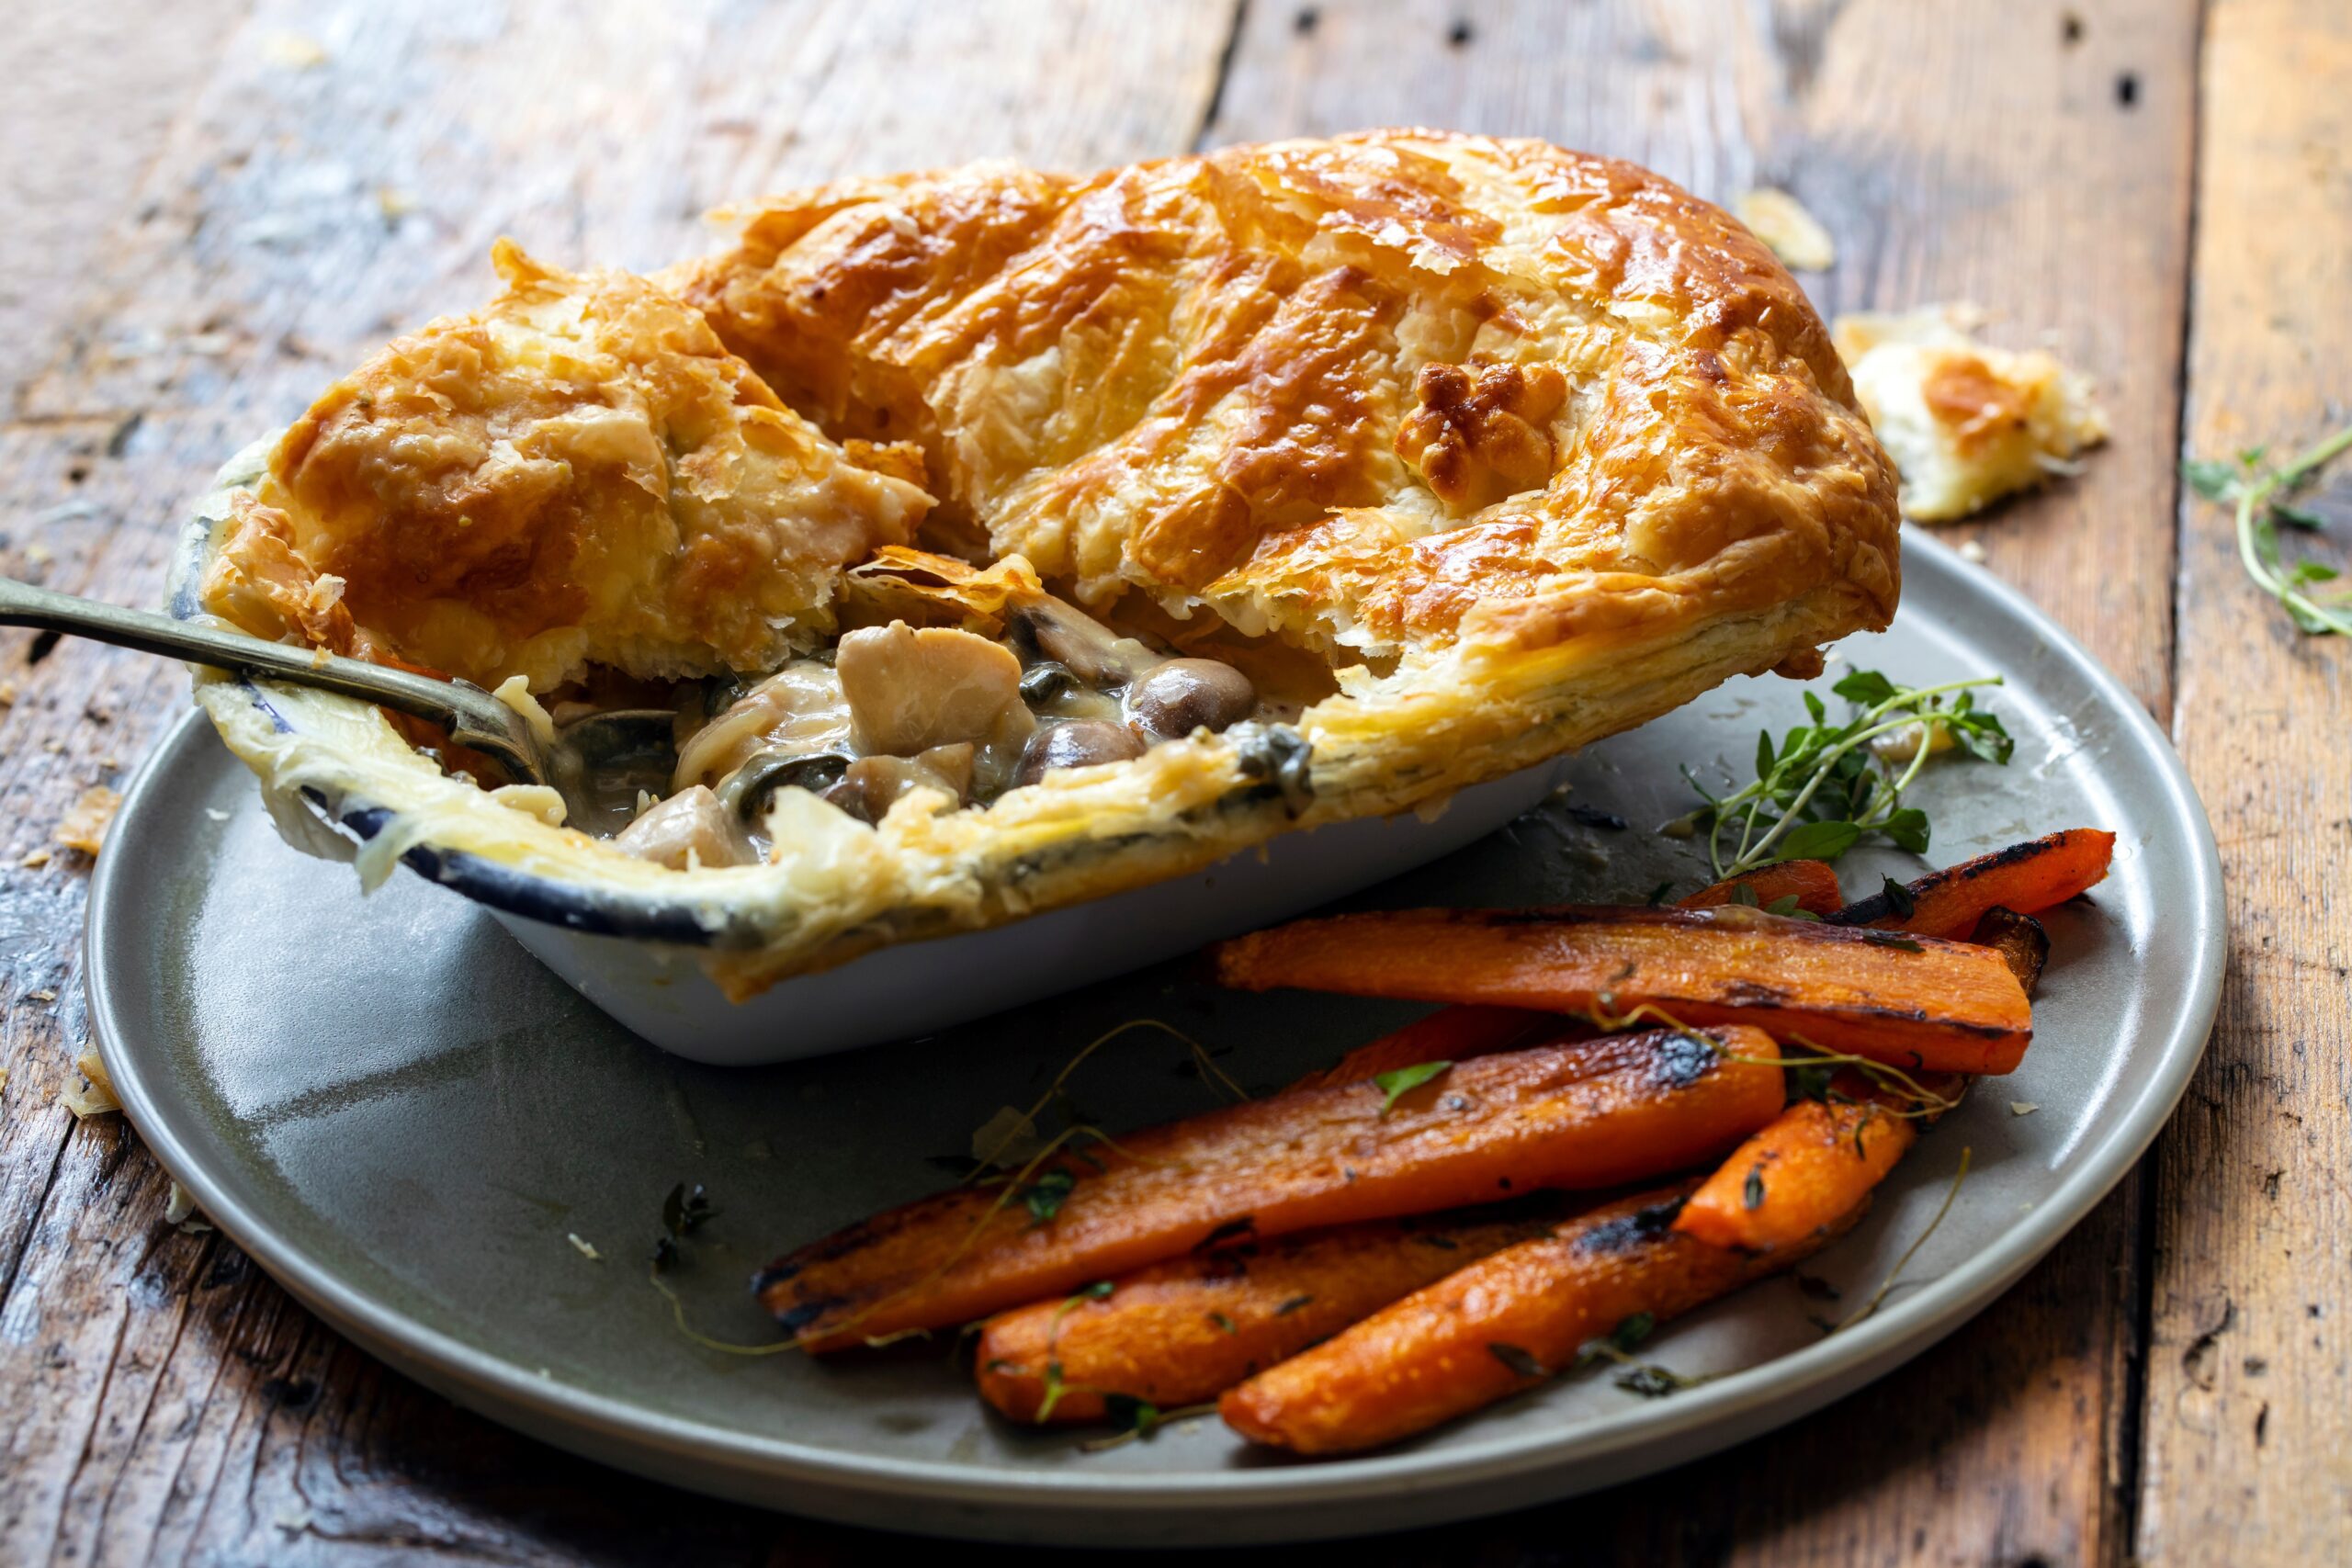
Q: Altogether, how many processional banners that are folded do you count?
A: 0